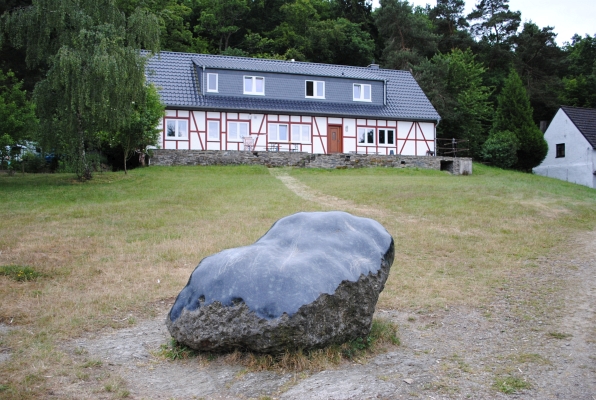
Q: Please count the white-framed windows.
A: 11